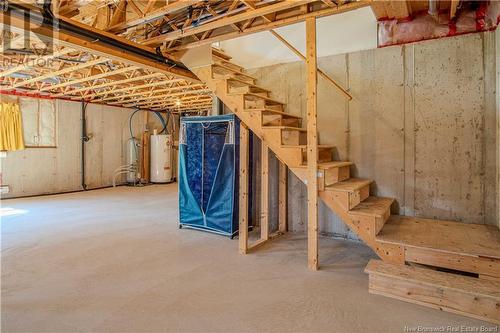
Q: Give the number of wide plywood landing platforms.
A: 1